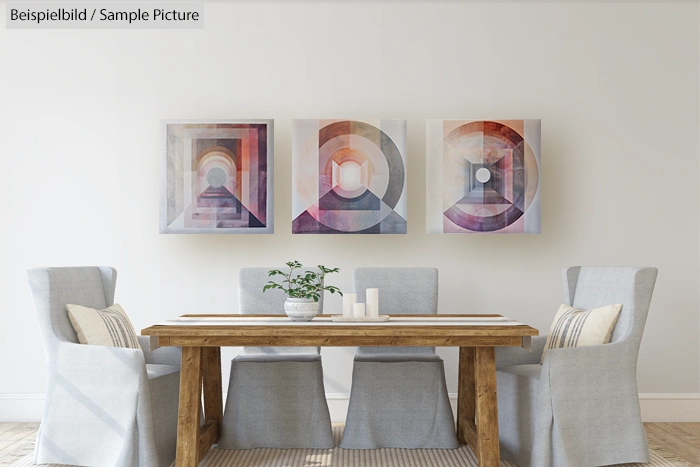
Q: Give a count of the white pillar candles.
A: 3